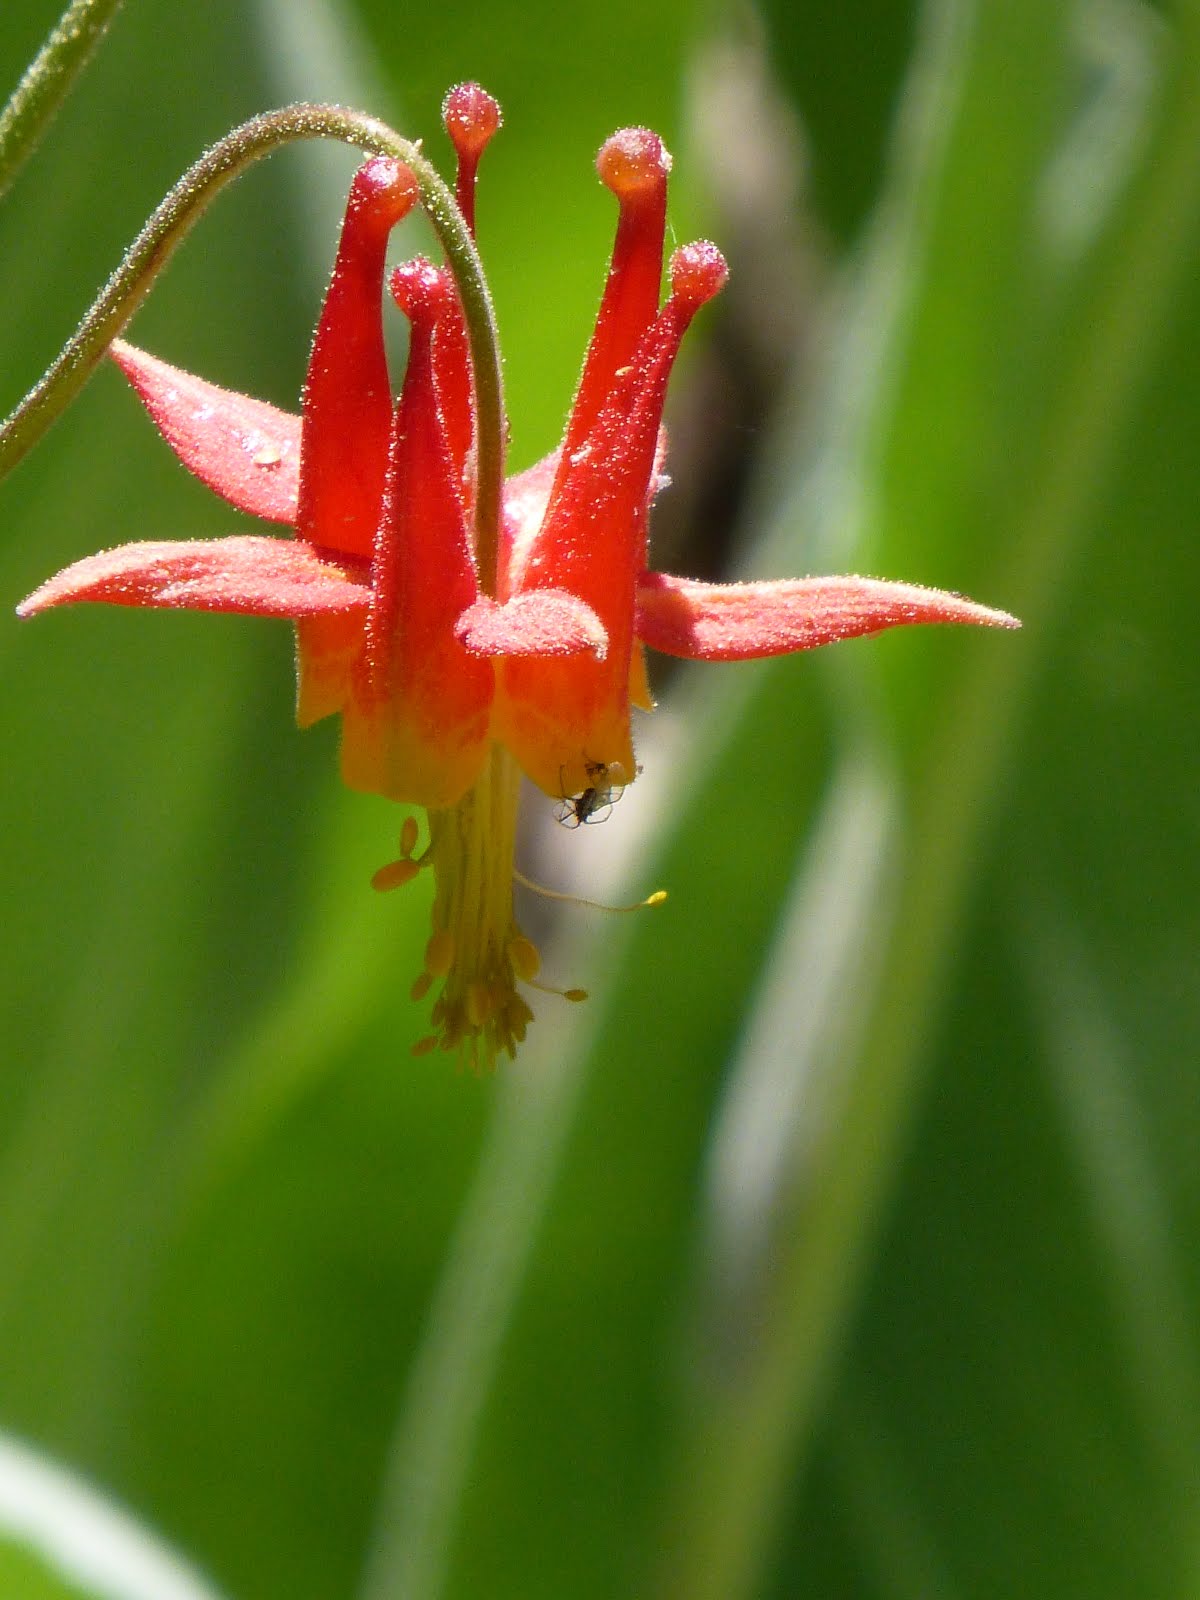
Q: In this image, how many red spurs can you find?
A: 5